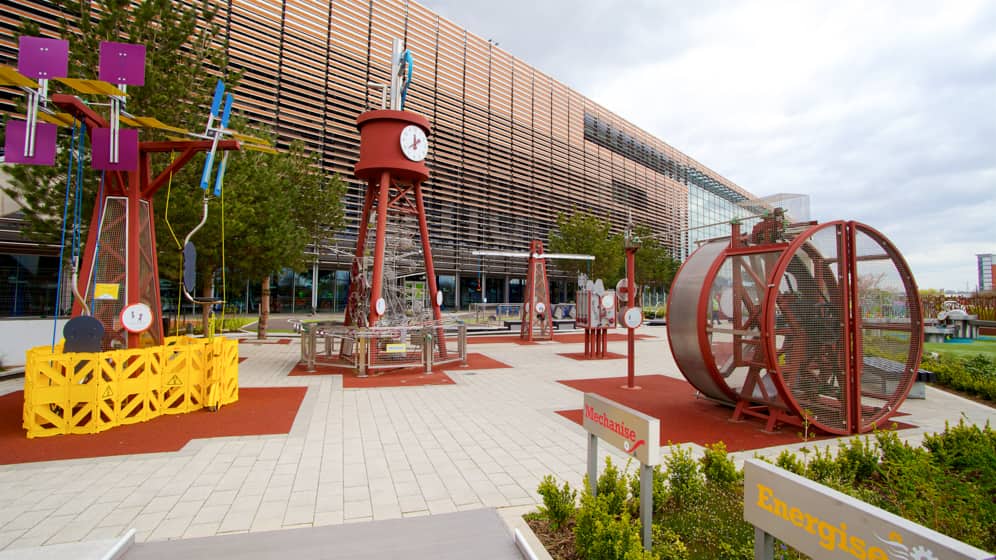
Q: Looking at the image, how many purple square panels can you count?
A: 4